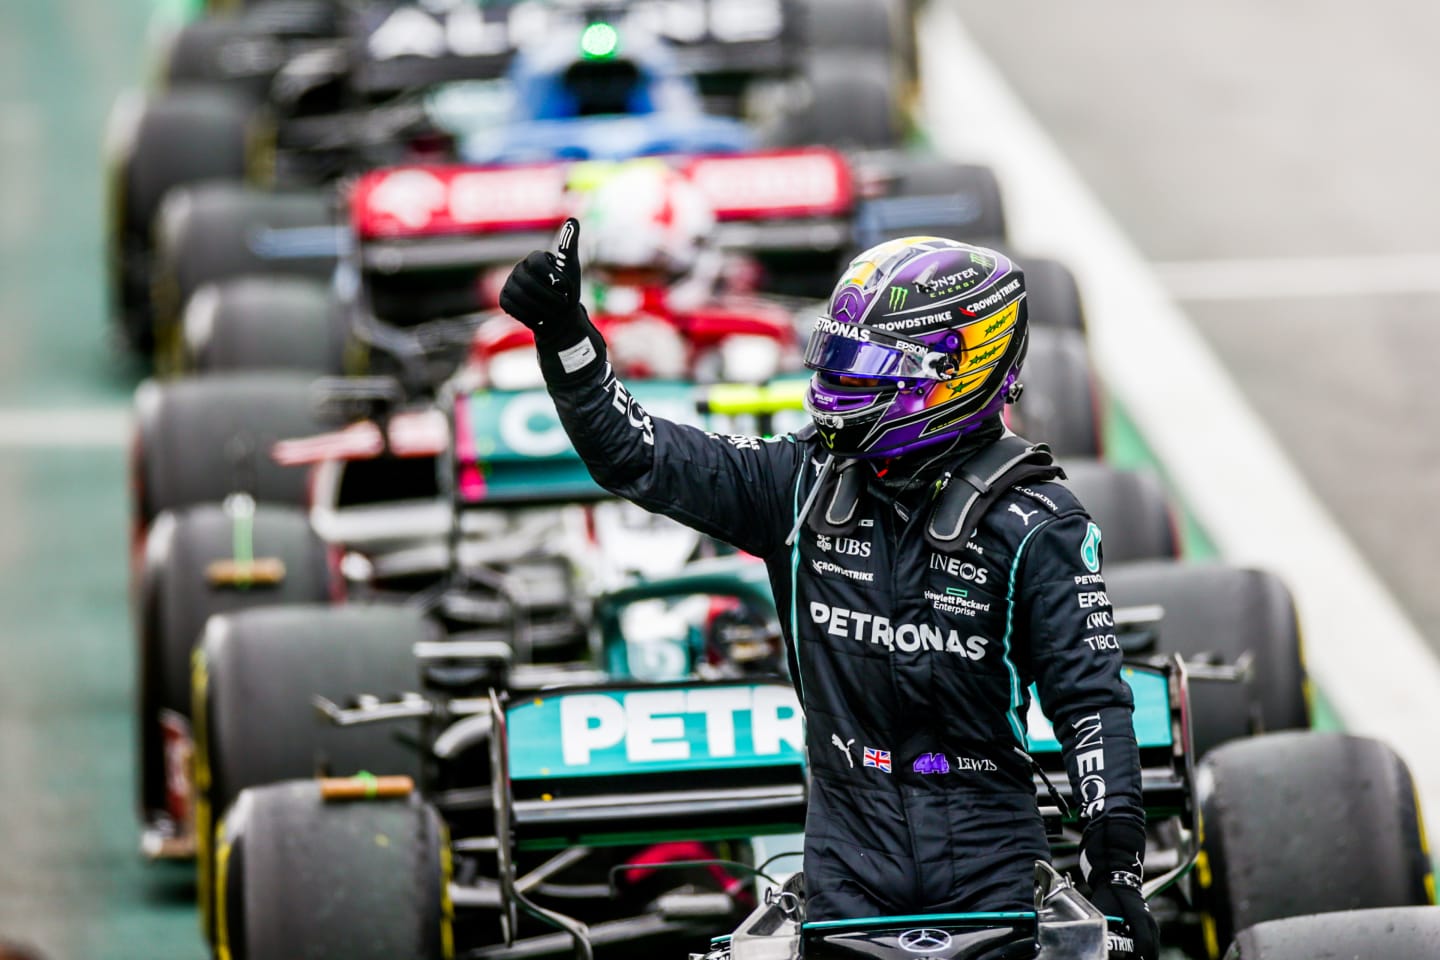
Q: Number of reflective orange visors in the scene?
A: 0